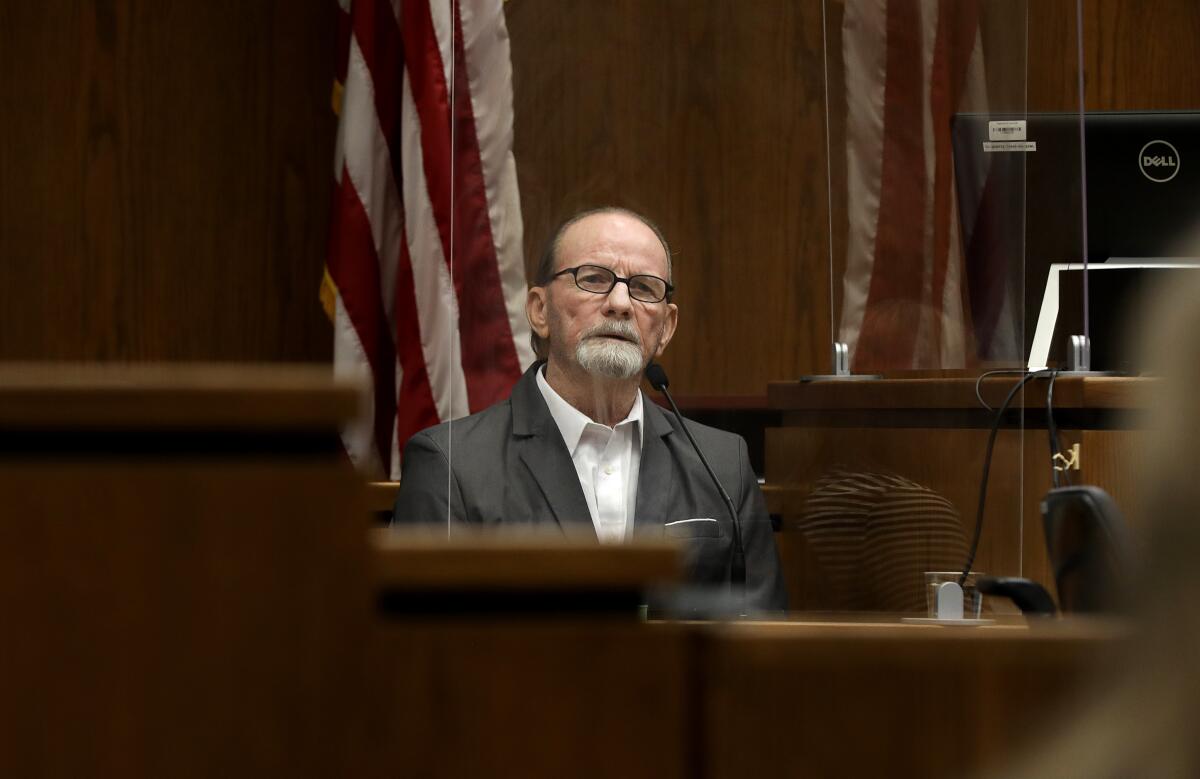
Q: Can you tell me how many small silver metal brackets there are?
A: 3